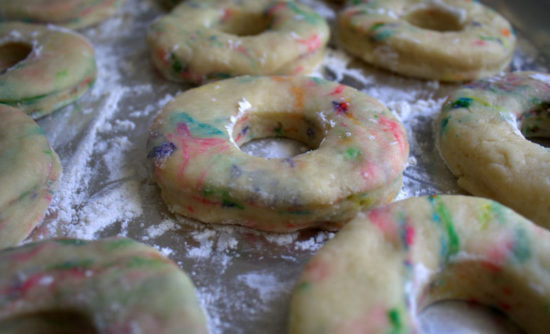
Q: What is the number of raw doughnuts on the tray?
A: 9